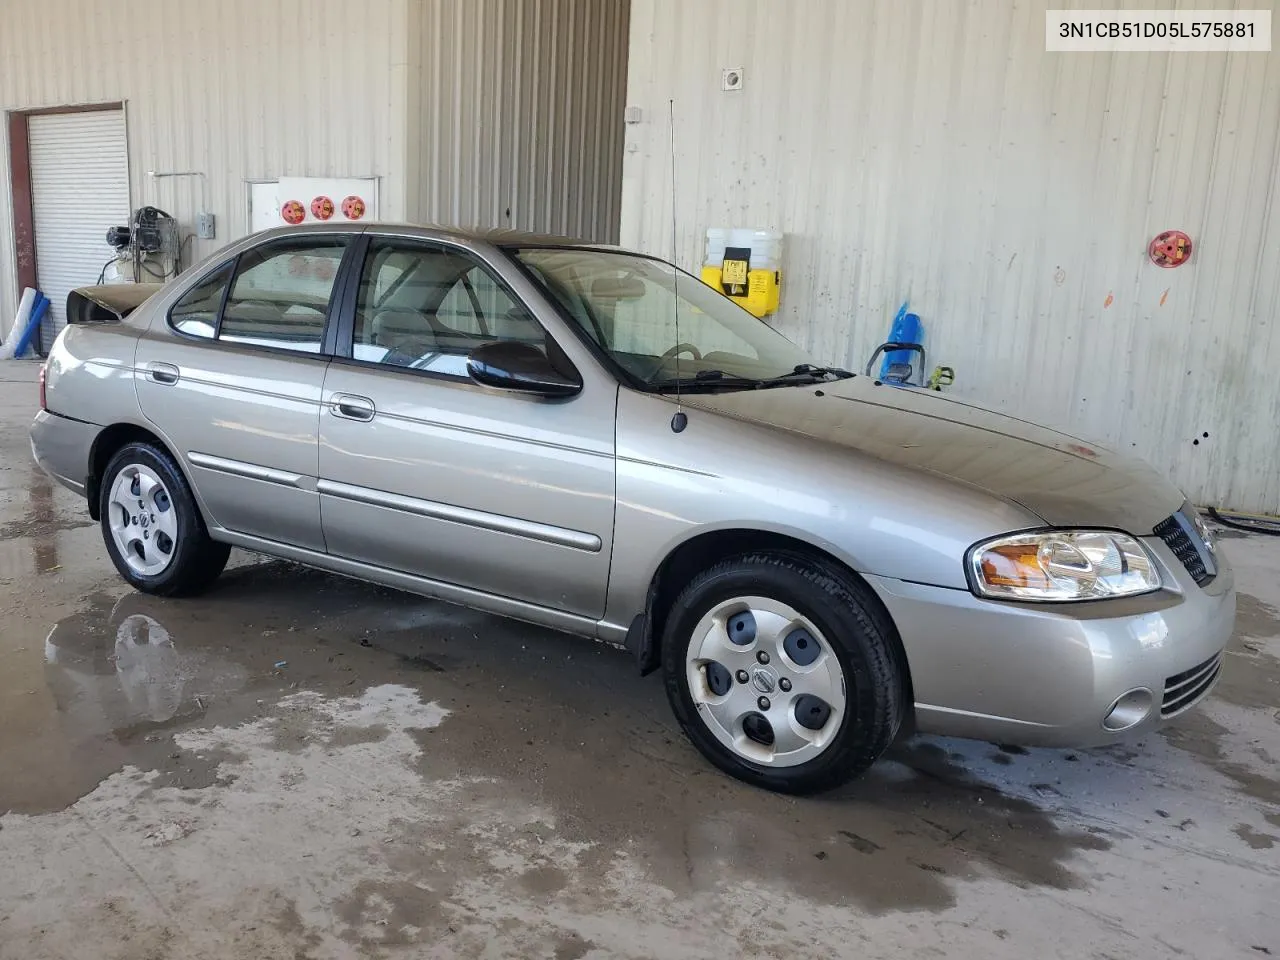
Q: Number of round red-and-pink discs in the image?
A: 4